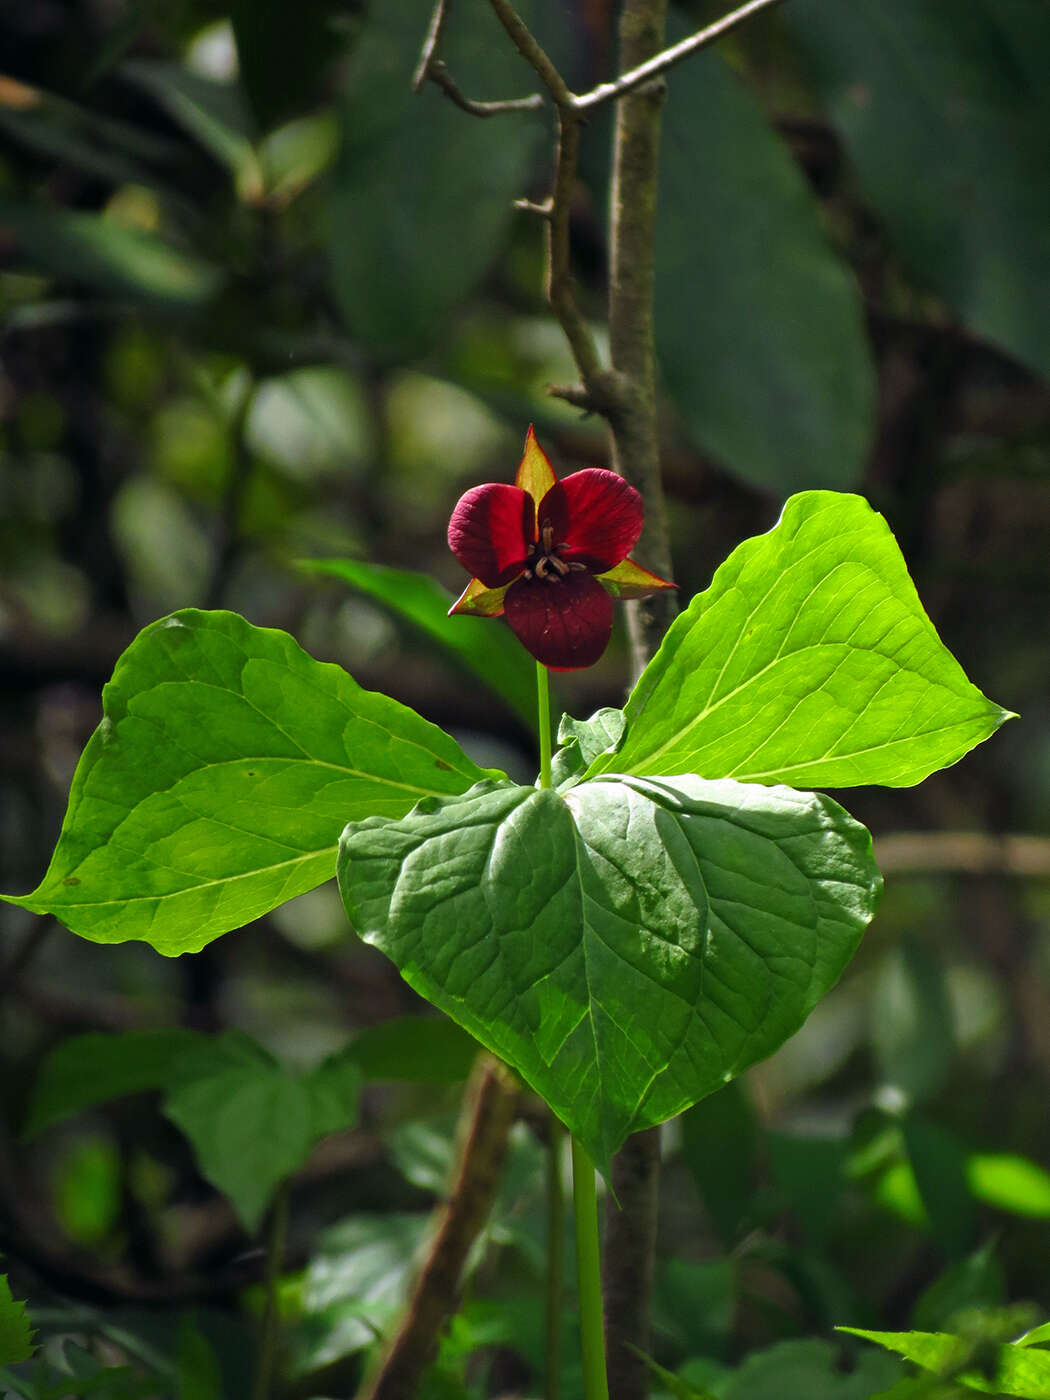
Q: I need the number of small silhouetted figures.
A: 0